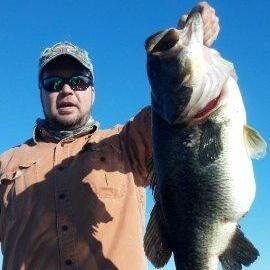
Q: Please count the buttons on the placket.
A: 4